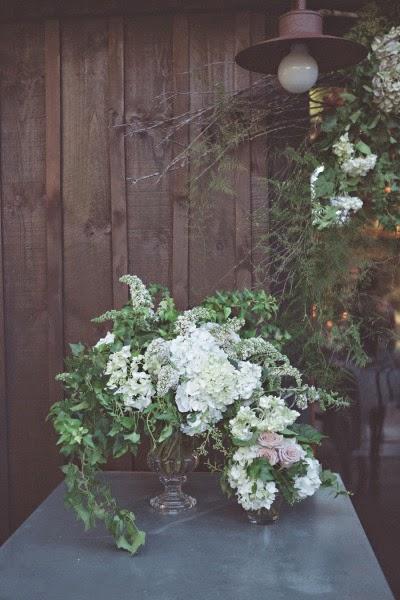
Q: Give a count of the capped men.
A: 0